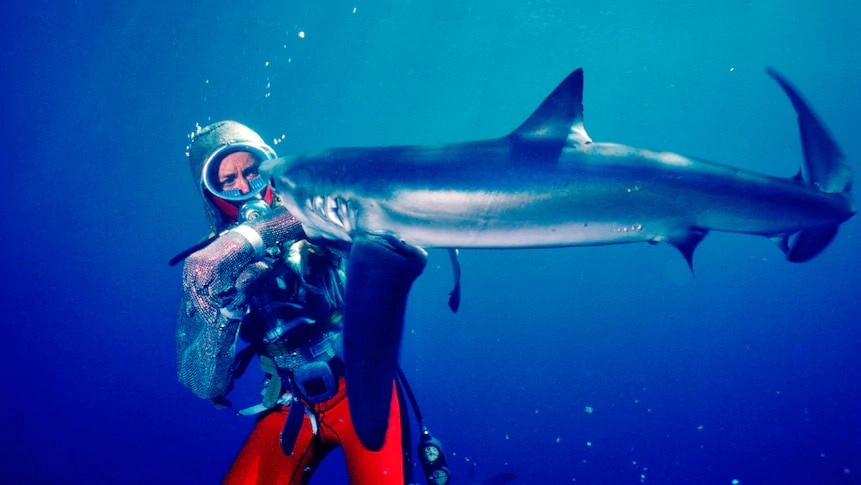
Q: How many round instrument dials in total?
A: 2